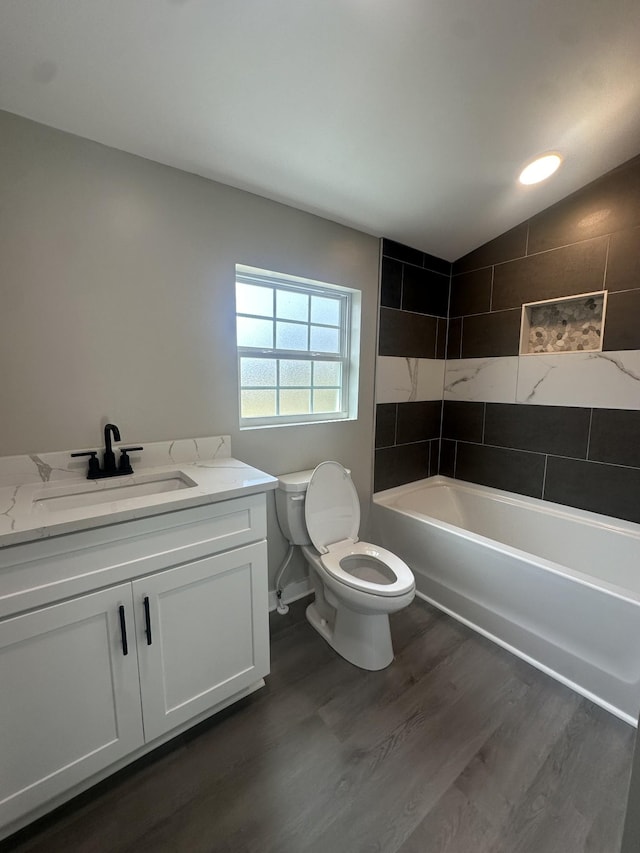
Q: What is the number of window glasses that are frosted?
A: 12